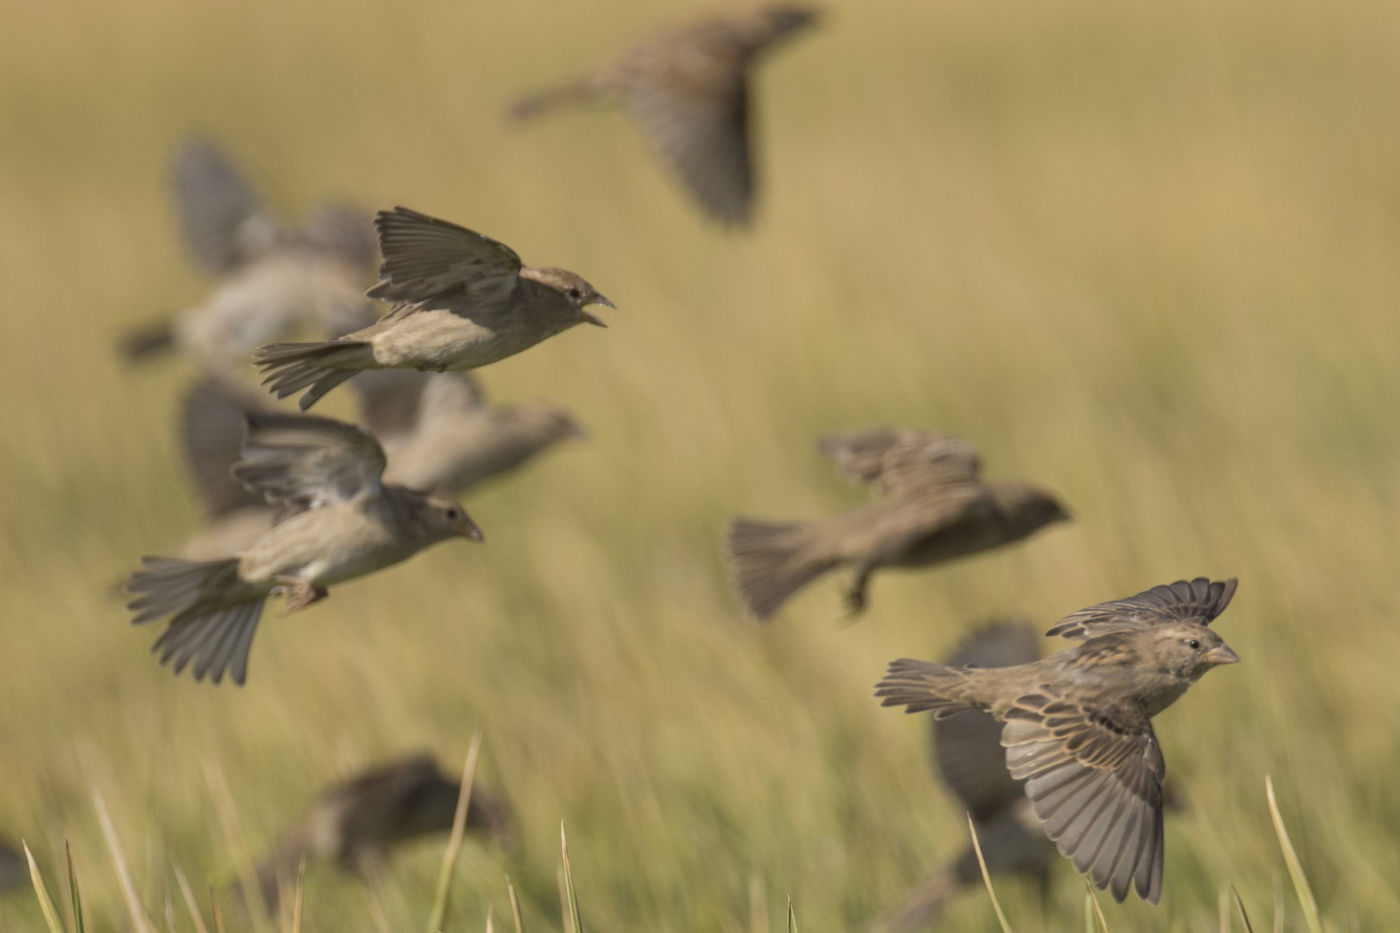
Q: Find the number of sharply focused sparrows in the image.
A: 3